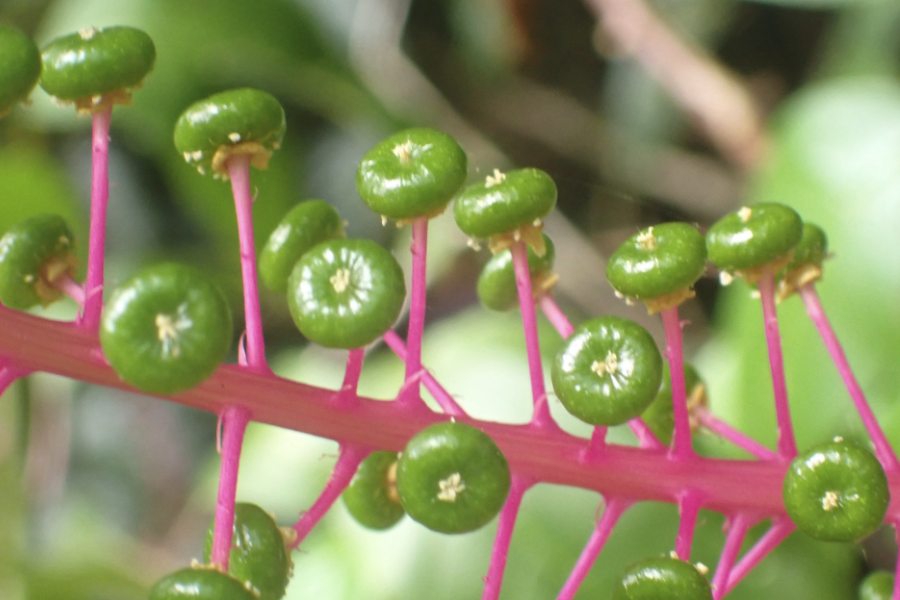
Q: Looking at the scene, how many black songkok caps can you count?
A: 0